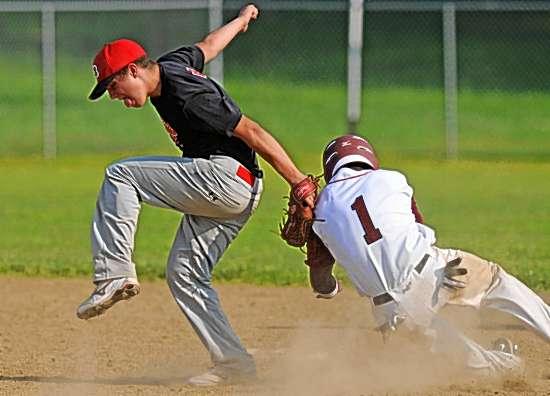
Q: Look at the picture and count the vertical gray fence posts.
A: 4